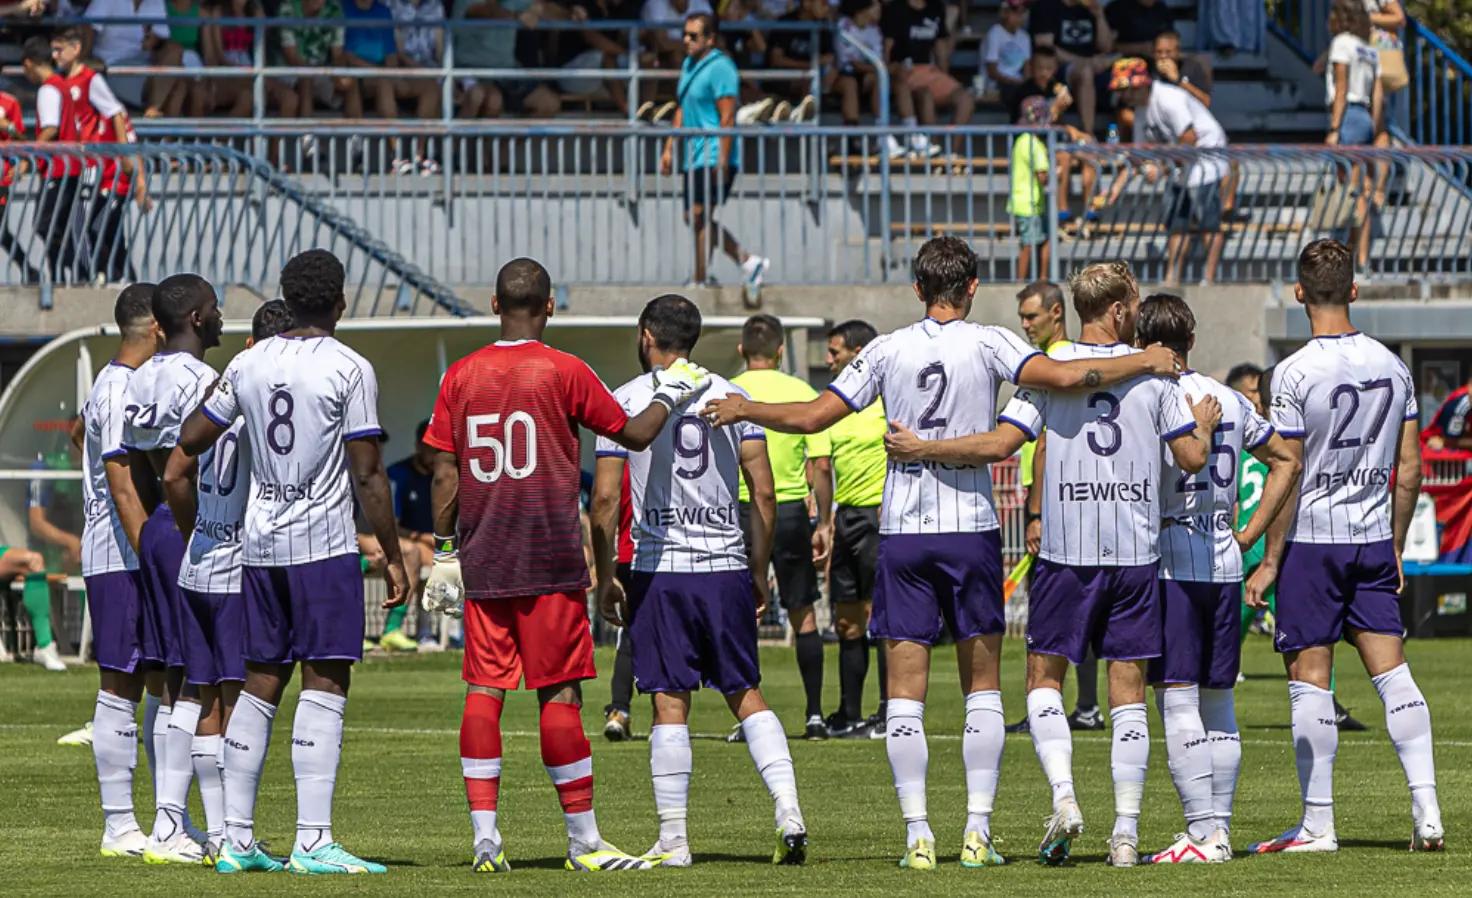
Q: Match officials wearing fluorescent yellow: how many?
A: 3